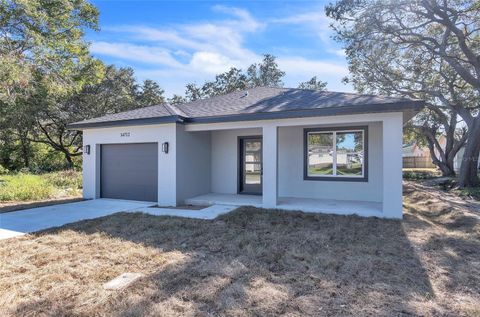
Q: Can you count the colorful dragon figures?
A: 0